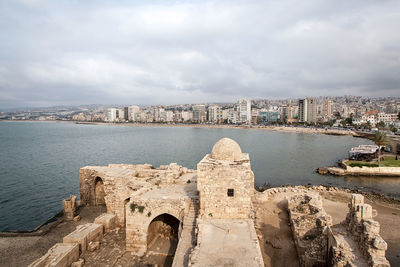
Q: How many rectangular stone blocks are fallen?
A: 3